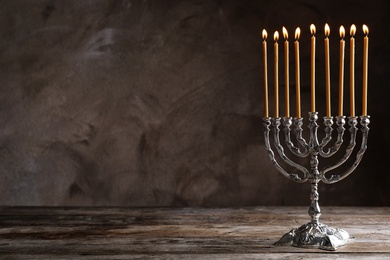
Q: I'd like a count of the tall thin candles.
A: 9